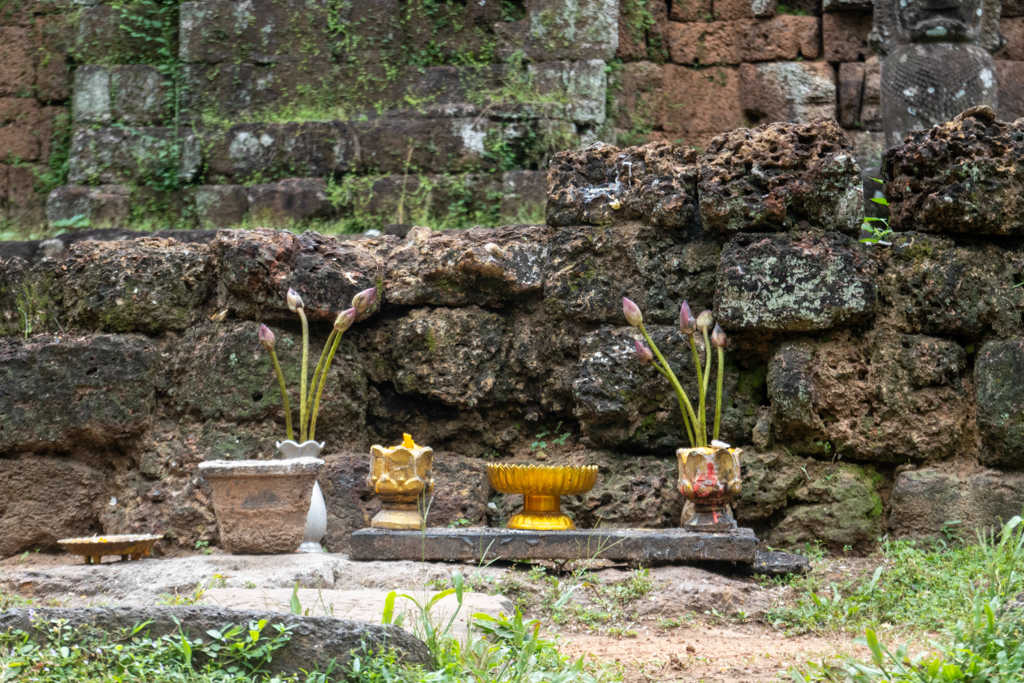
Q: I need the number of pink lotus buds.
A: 9